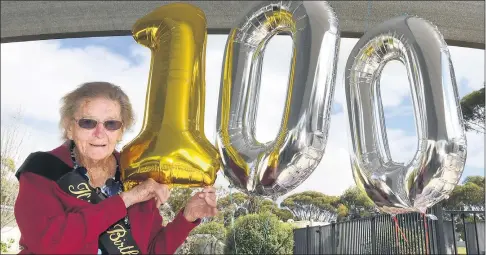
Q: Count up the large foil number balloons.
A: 3